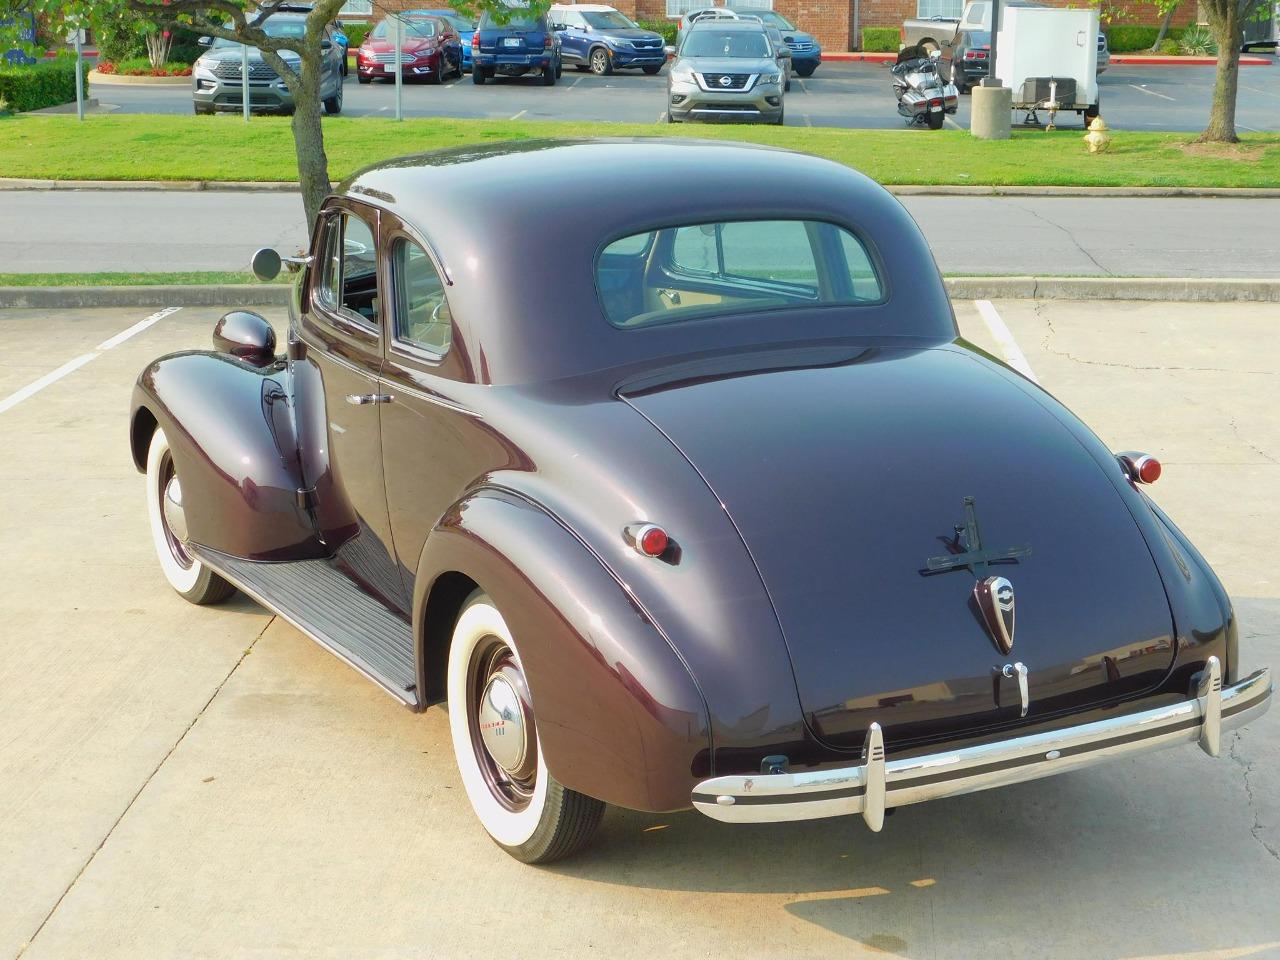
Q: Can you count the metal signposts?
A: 3